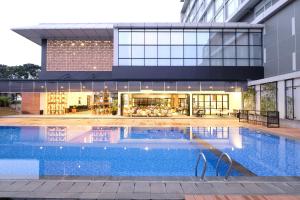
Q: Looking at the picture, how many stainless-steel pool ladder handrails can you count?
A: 2